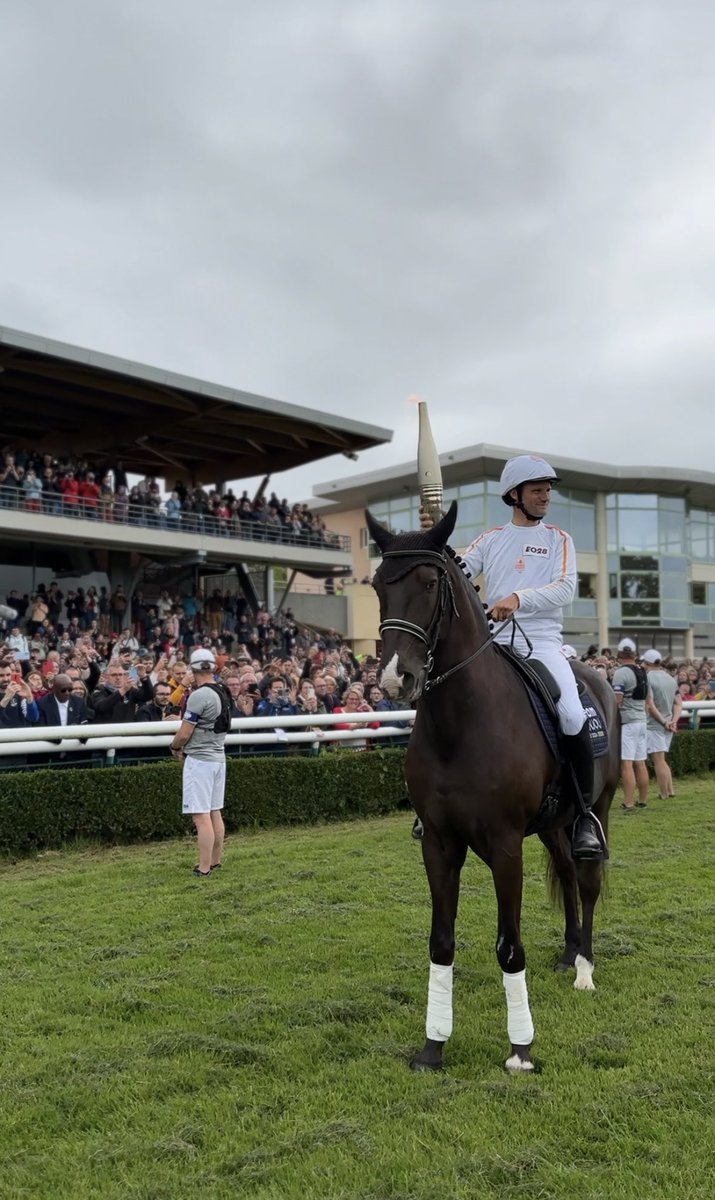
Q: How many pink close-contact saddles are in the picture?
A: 0